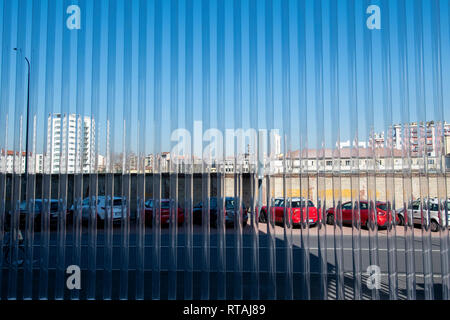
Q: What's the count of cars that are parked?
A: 7